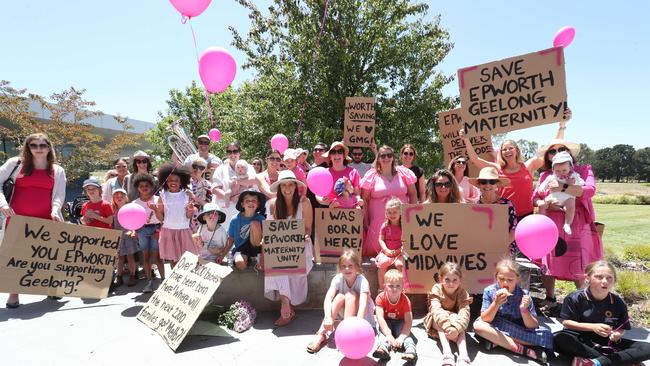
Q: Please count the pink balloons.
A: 9